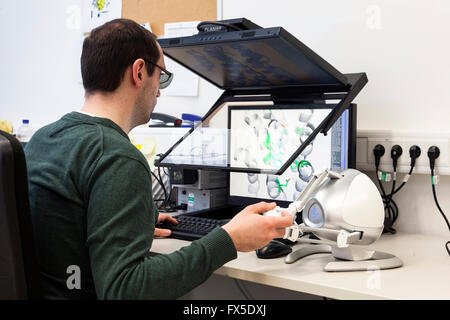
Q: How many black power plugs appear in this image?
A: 4